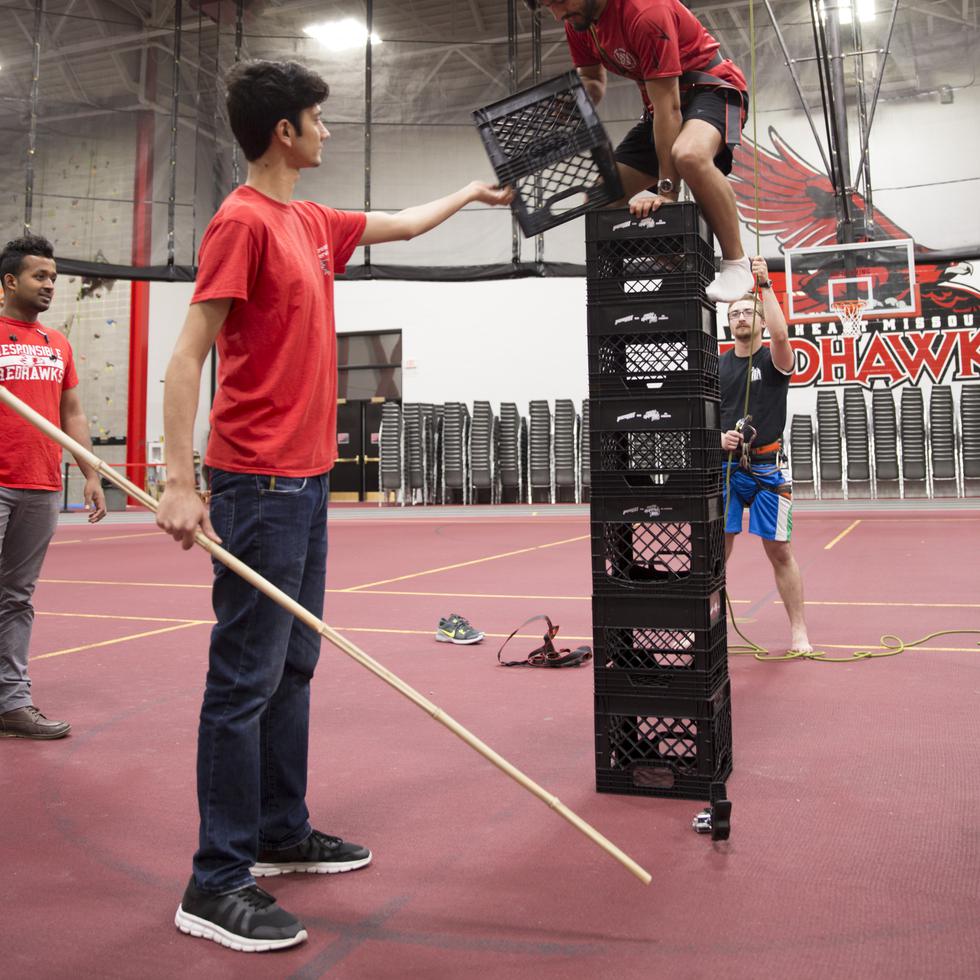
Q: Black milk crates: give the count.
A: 7